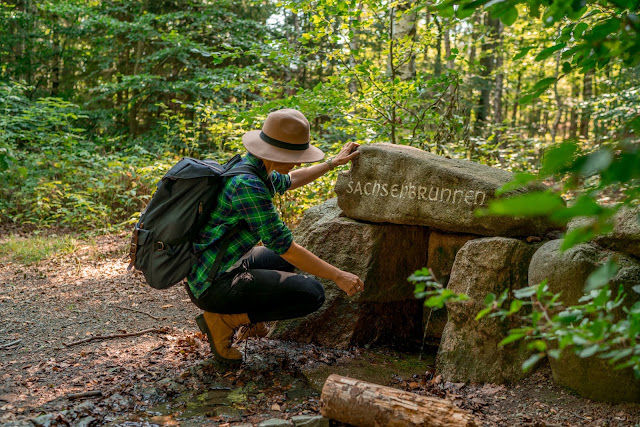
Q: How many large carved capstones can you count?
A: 1